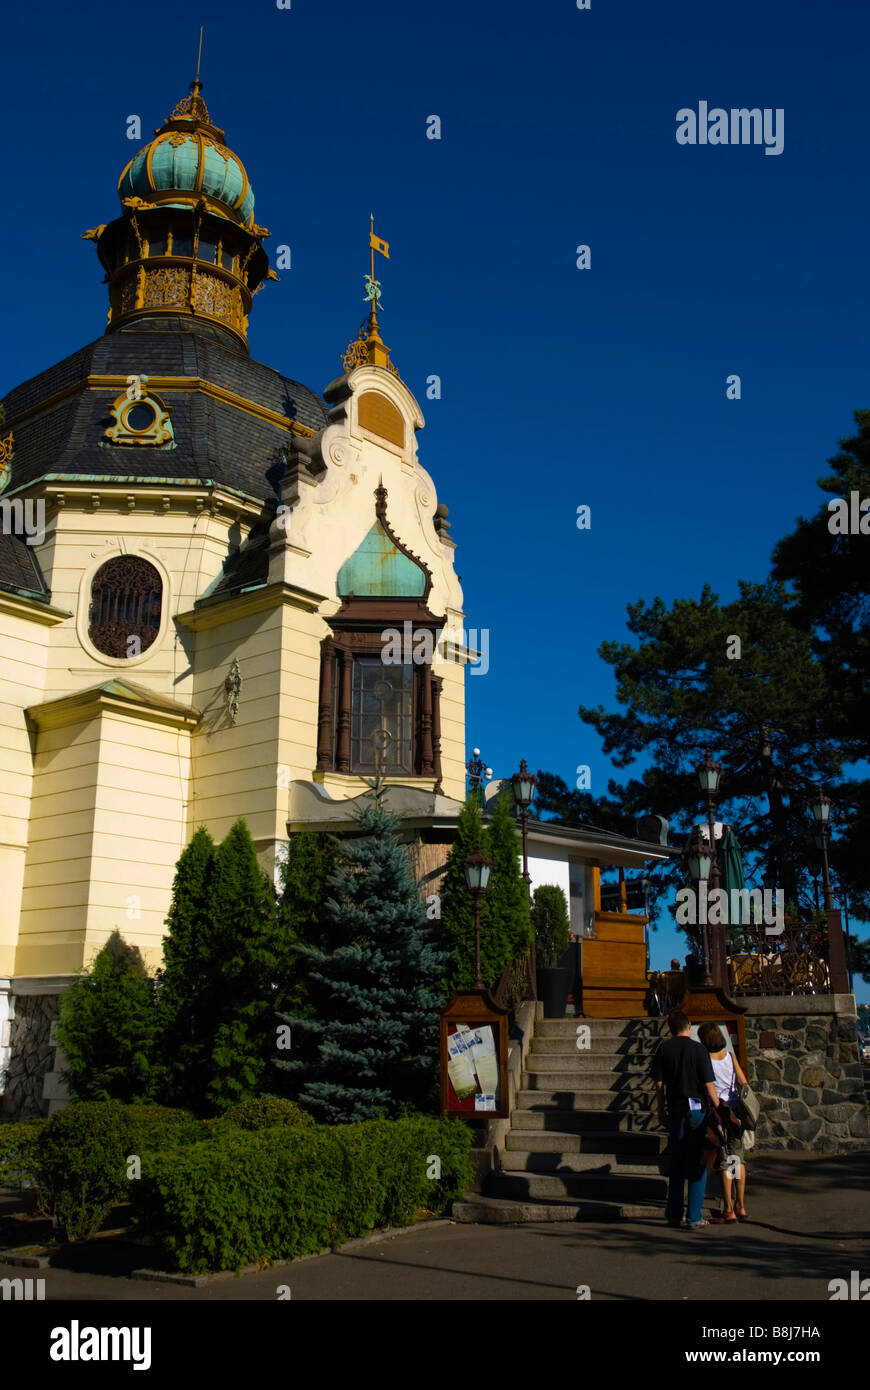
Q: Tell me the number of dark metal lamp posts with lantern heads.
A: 5